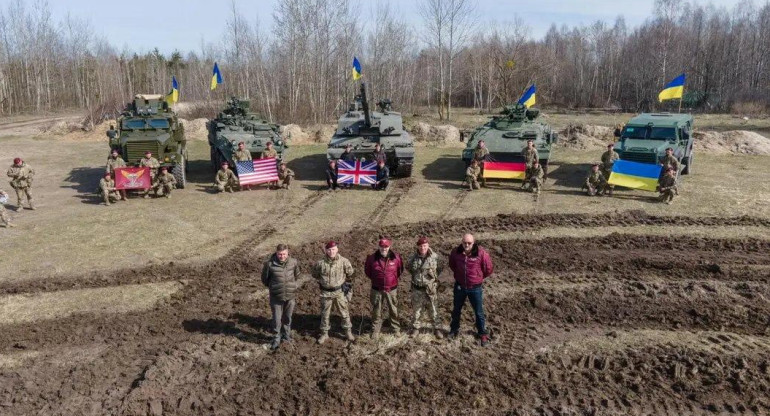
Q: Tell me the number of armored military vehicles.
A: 5